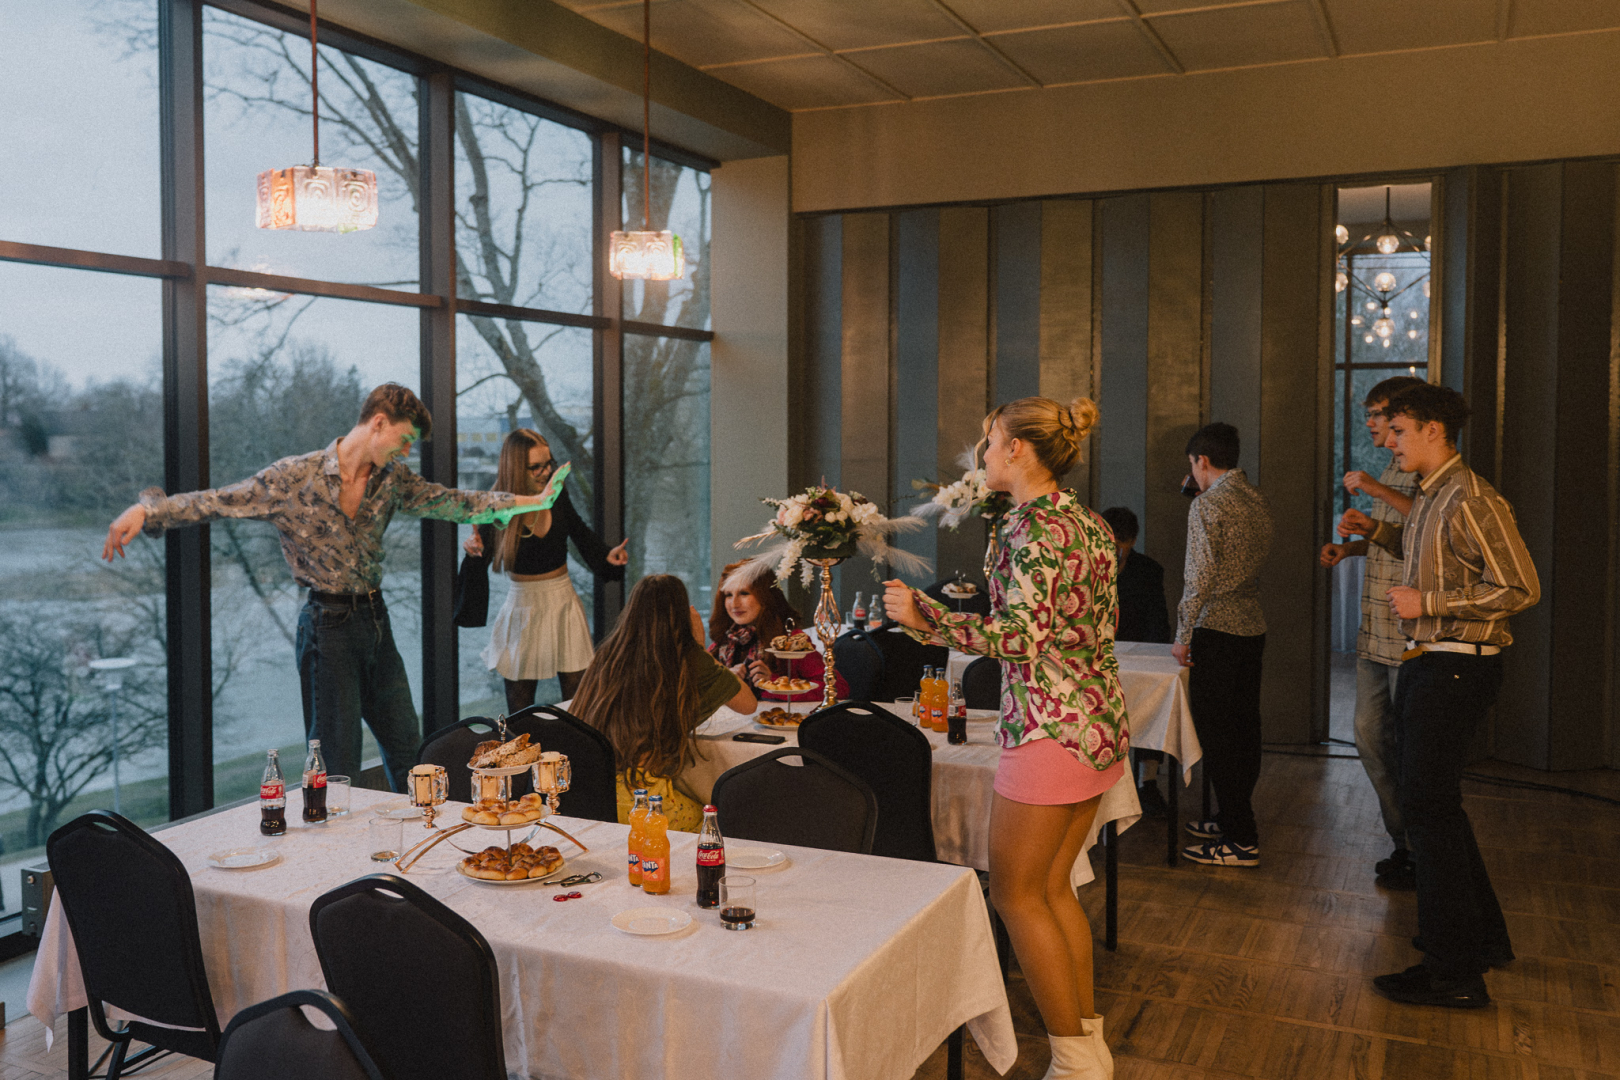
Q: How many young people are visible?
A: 9